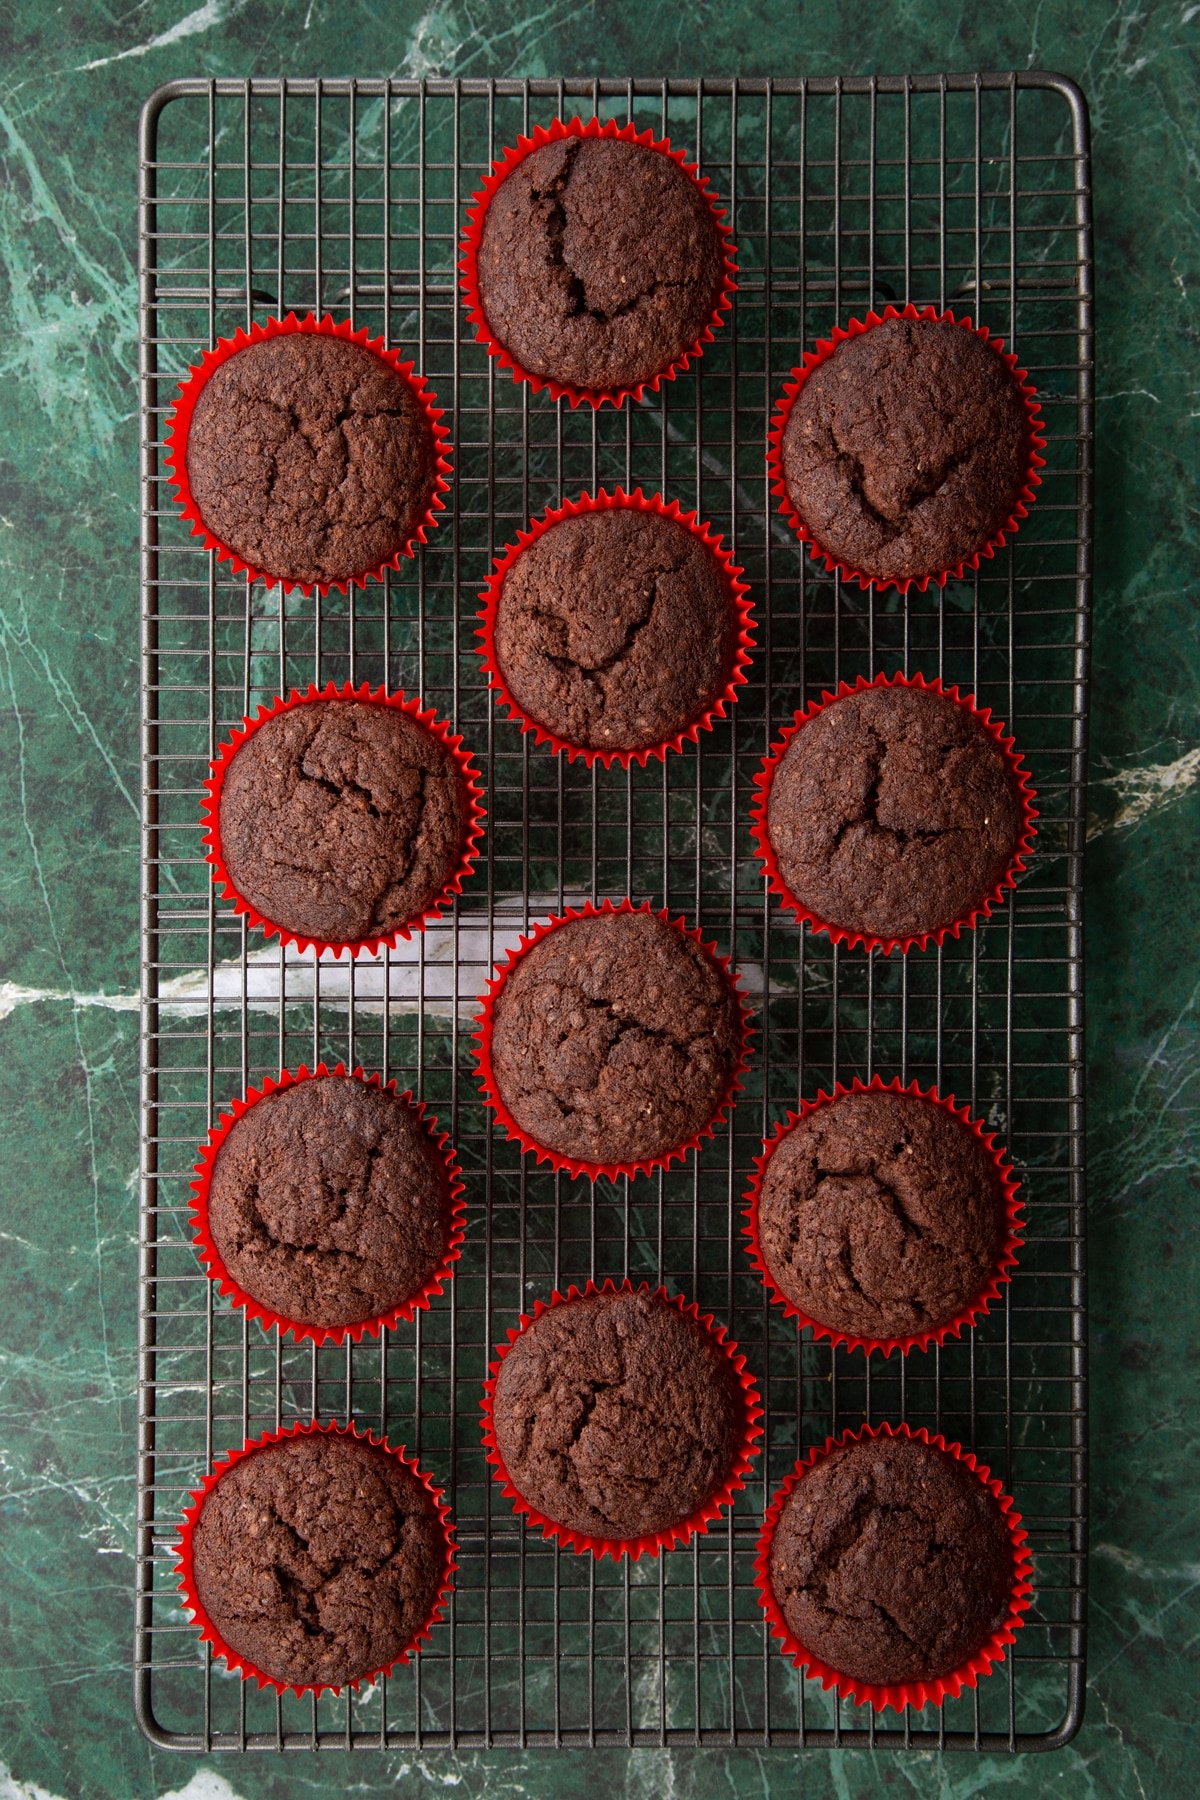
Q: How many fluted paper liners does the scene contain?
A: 12